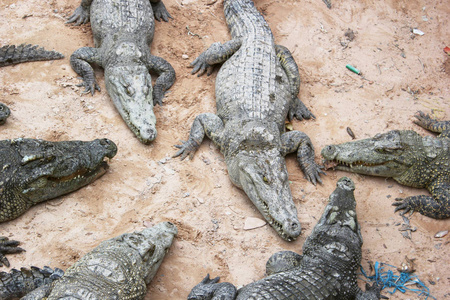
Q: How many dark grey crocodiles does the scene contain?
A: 2